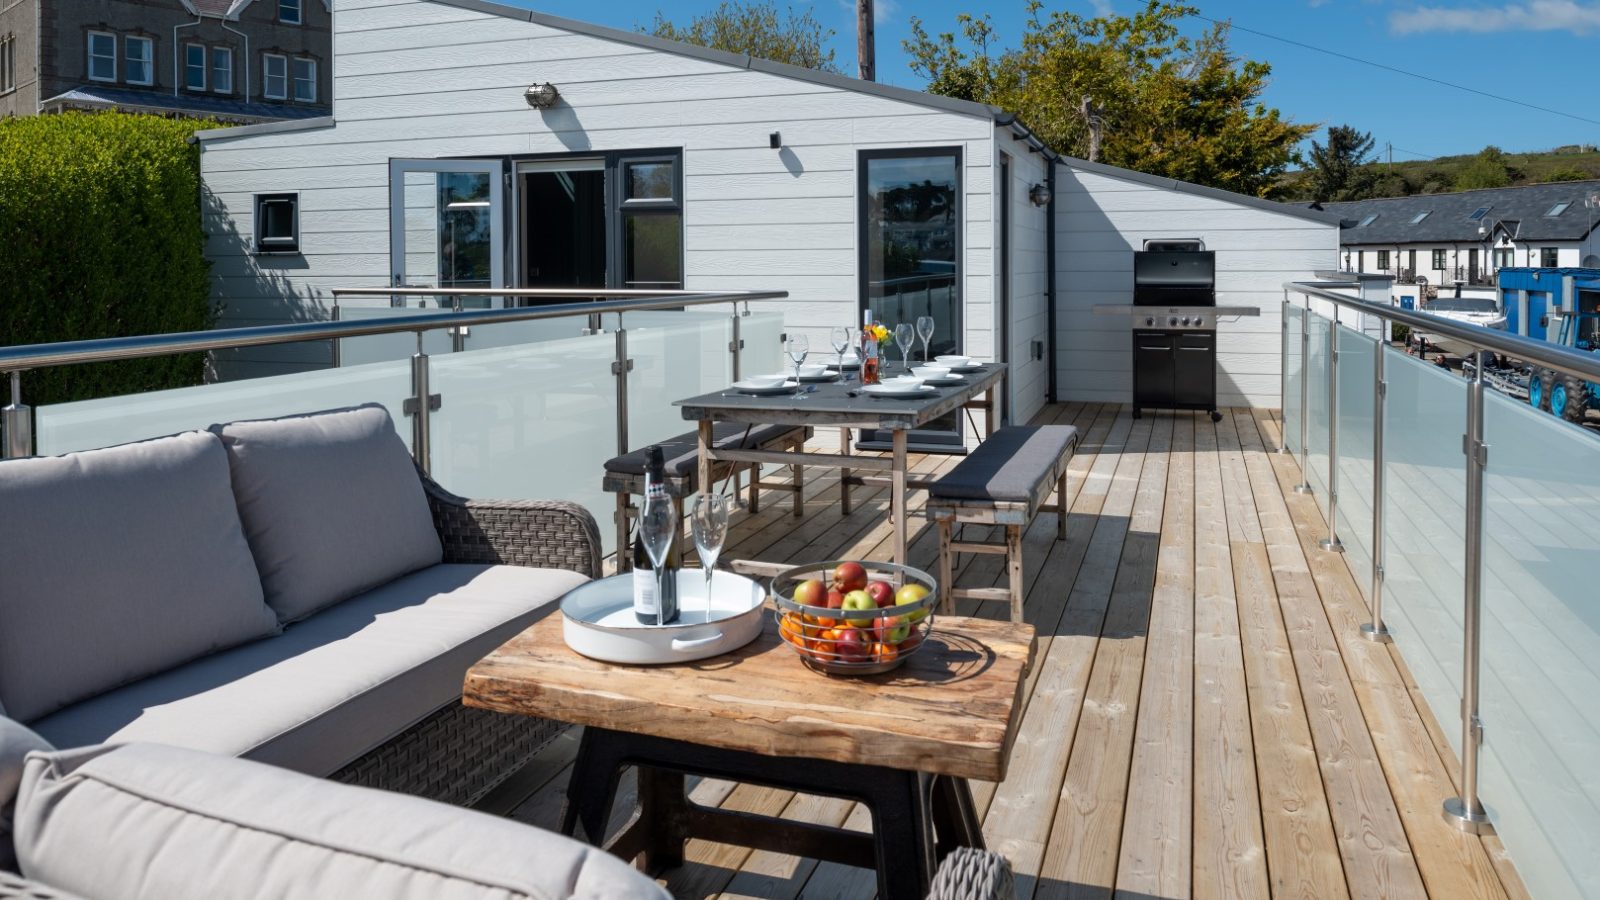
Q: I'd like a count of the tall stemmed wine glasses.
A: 7